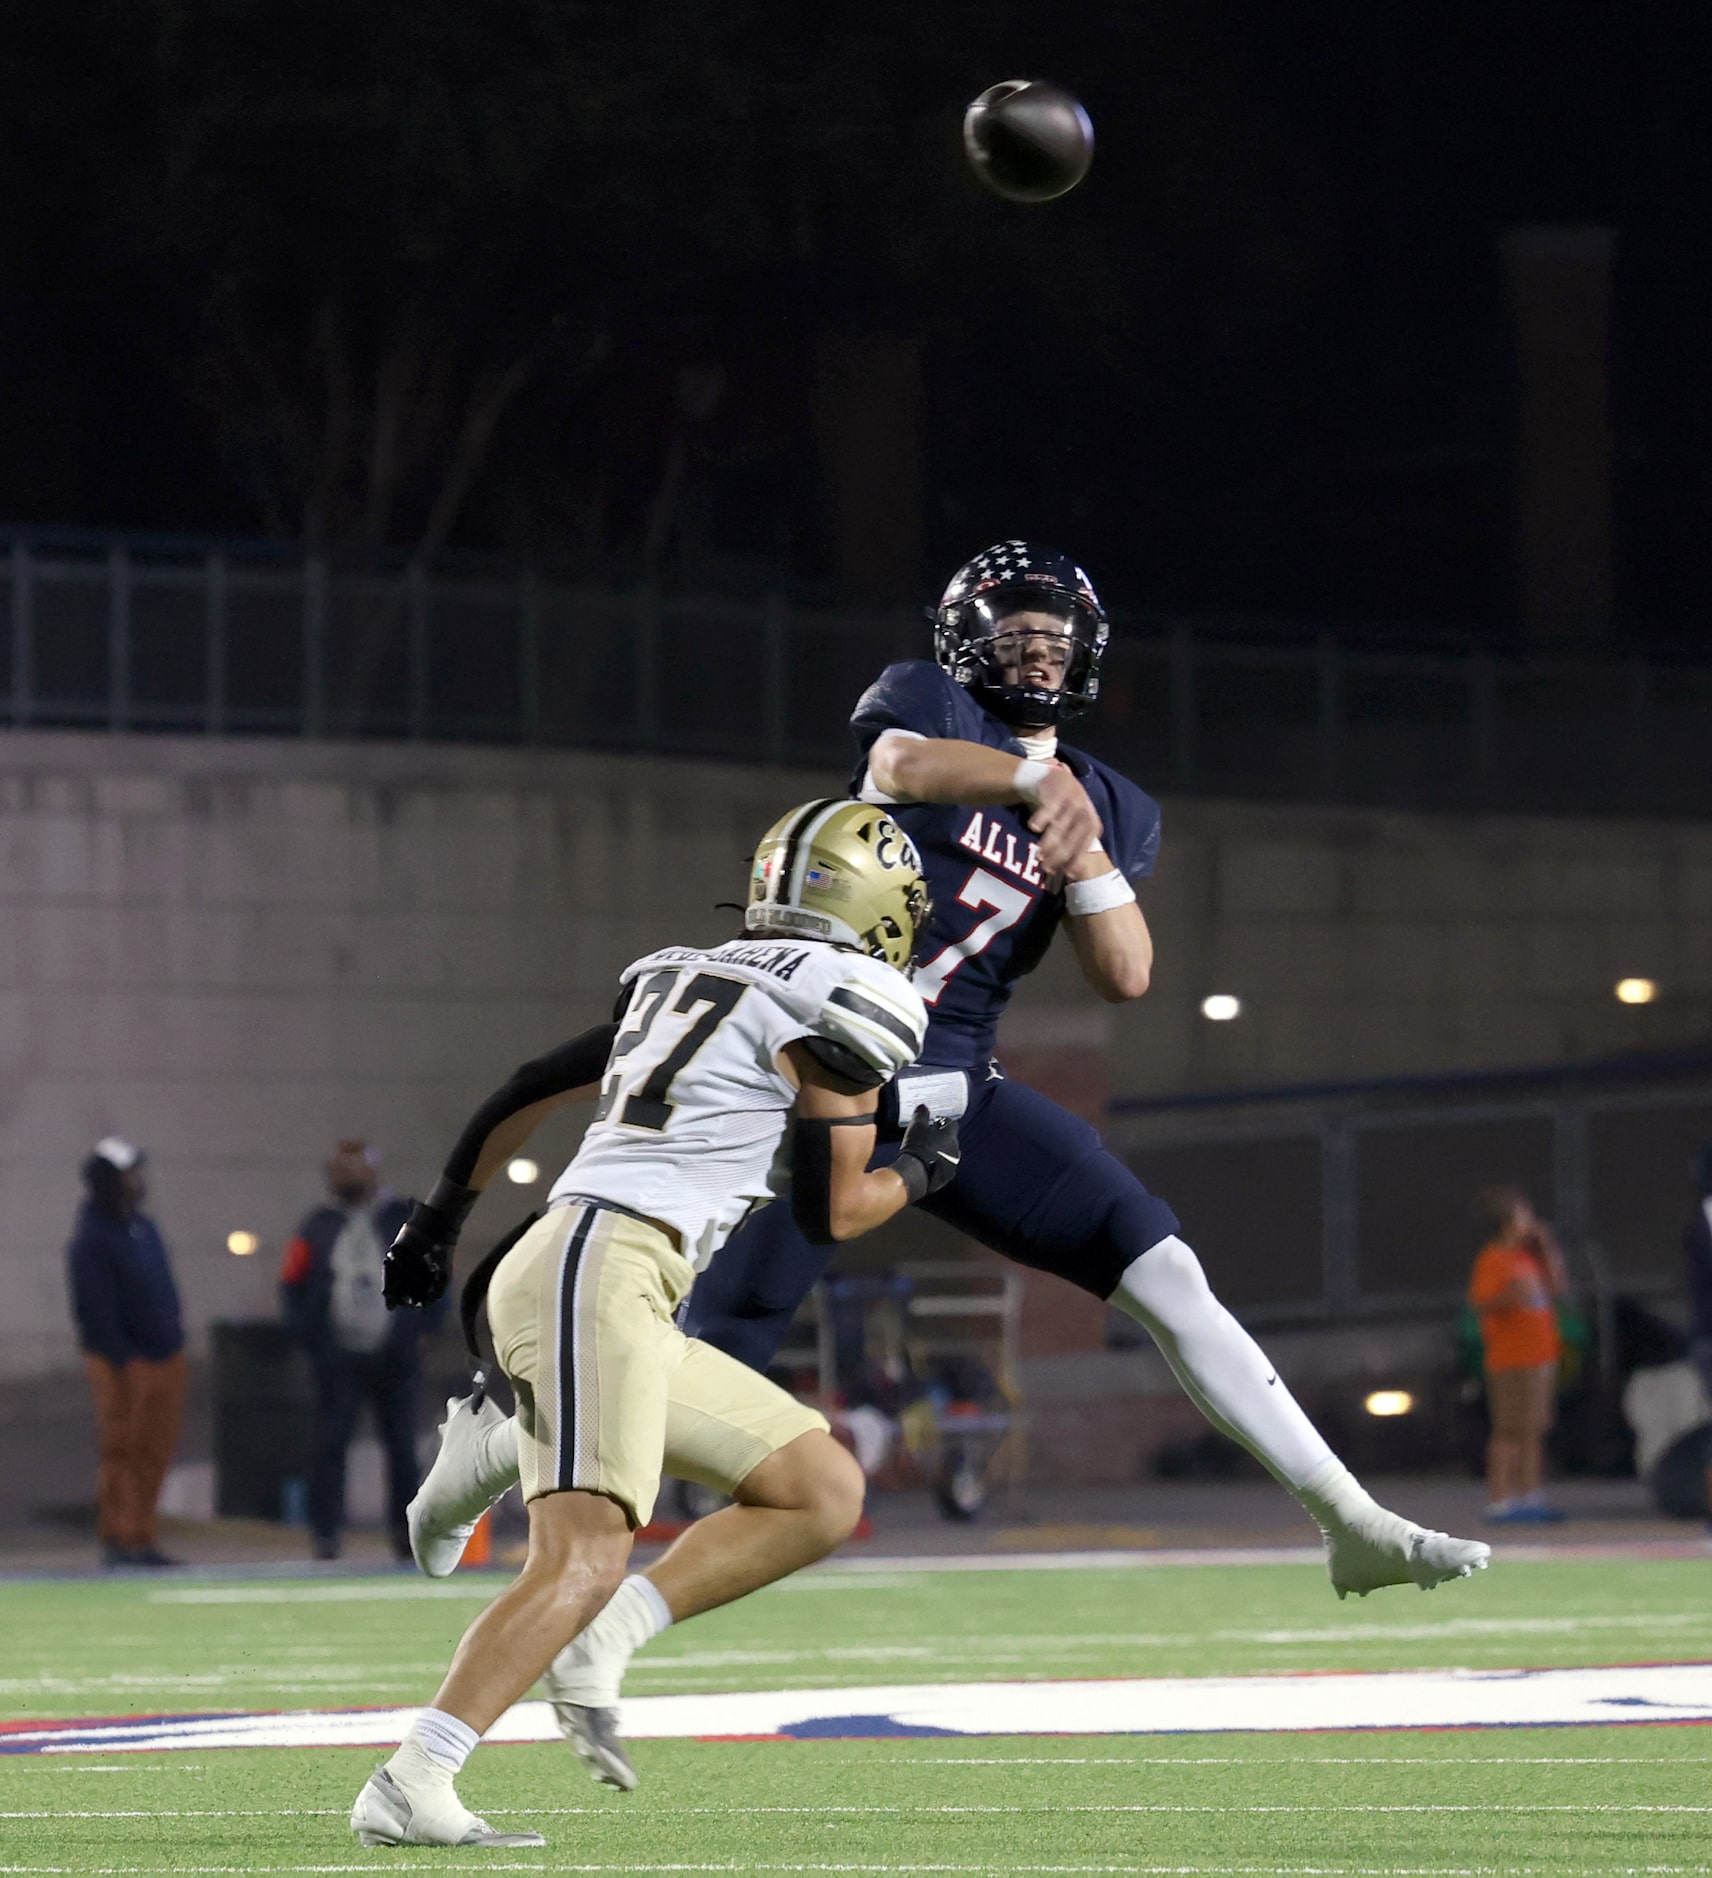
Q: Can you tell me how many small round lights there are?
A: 5